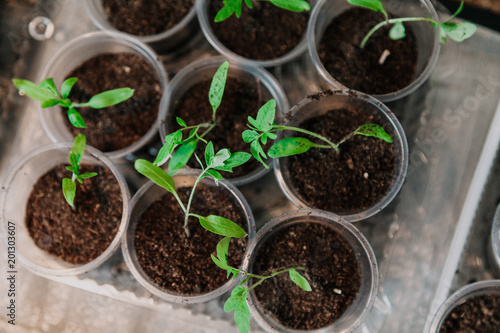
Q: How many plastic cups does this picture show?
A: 11